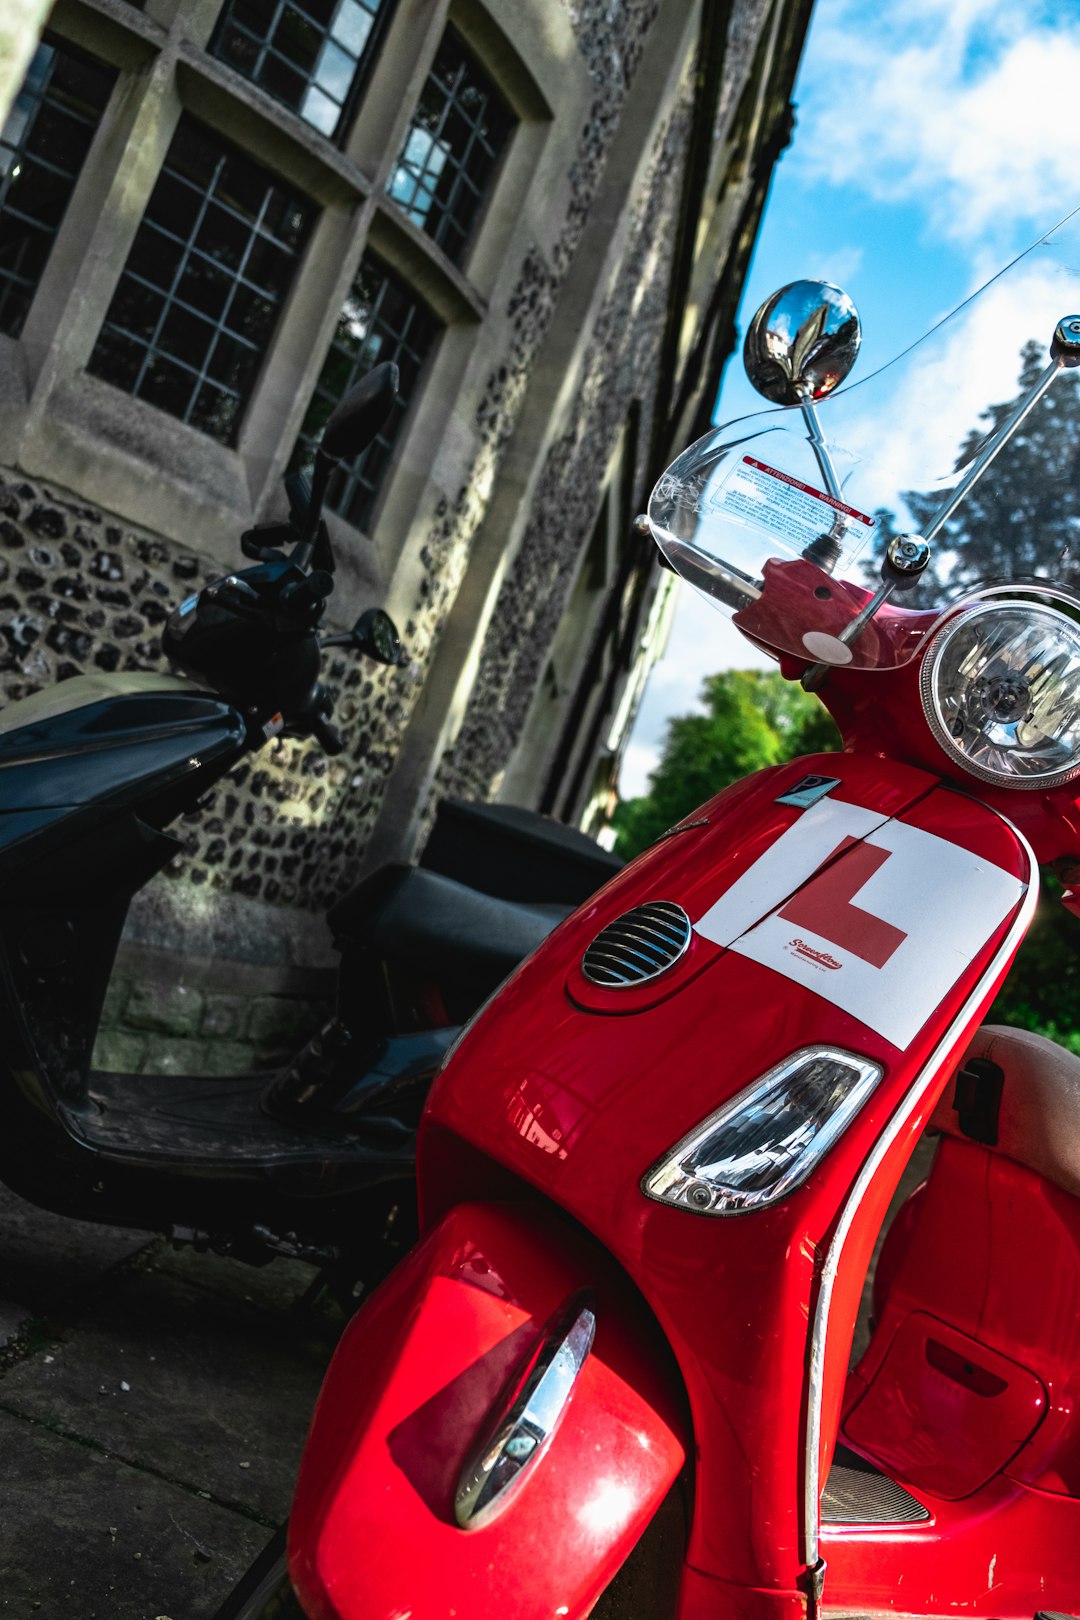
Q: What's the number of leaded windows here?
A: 5